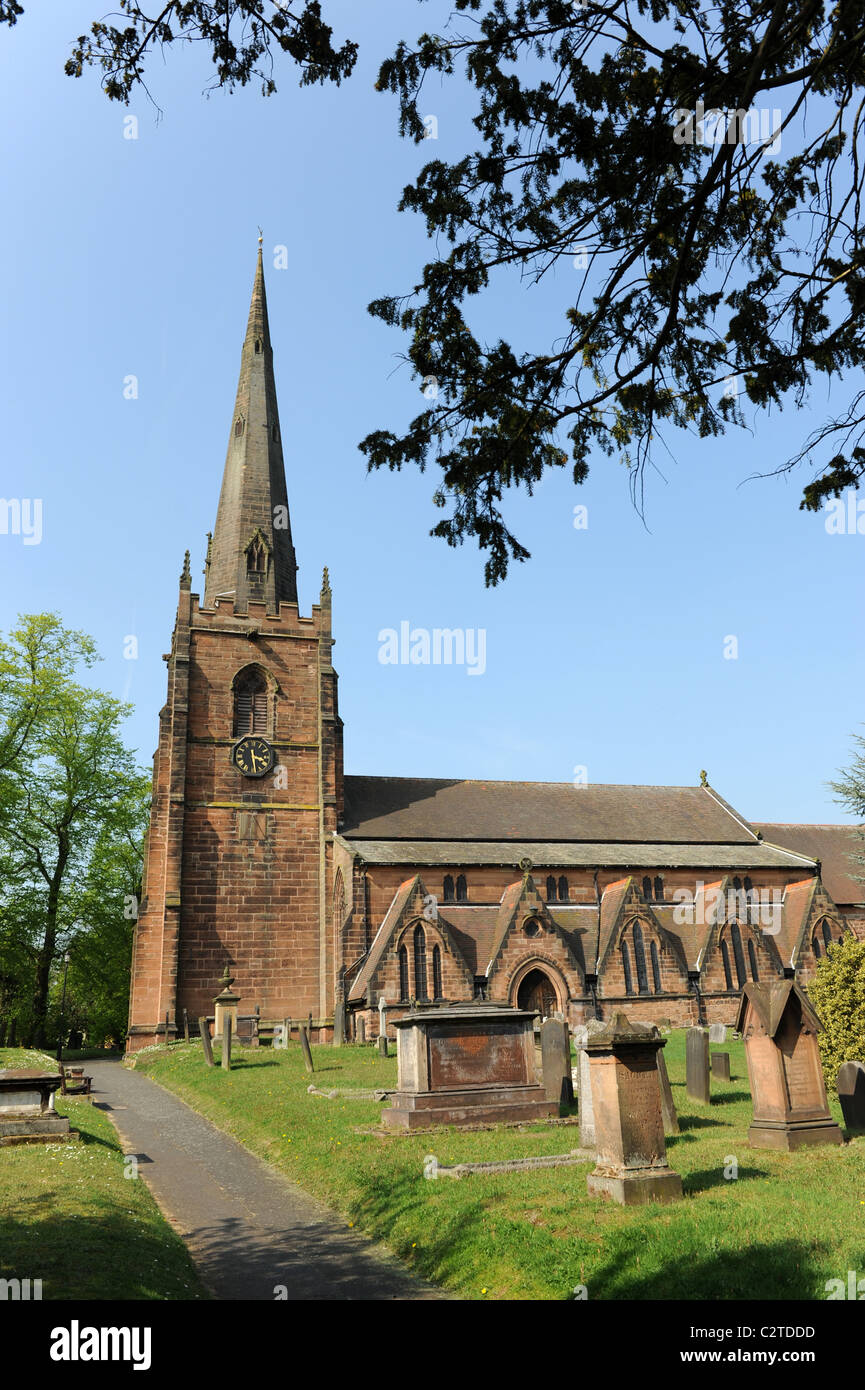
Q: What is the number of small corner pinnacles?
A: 2